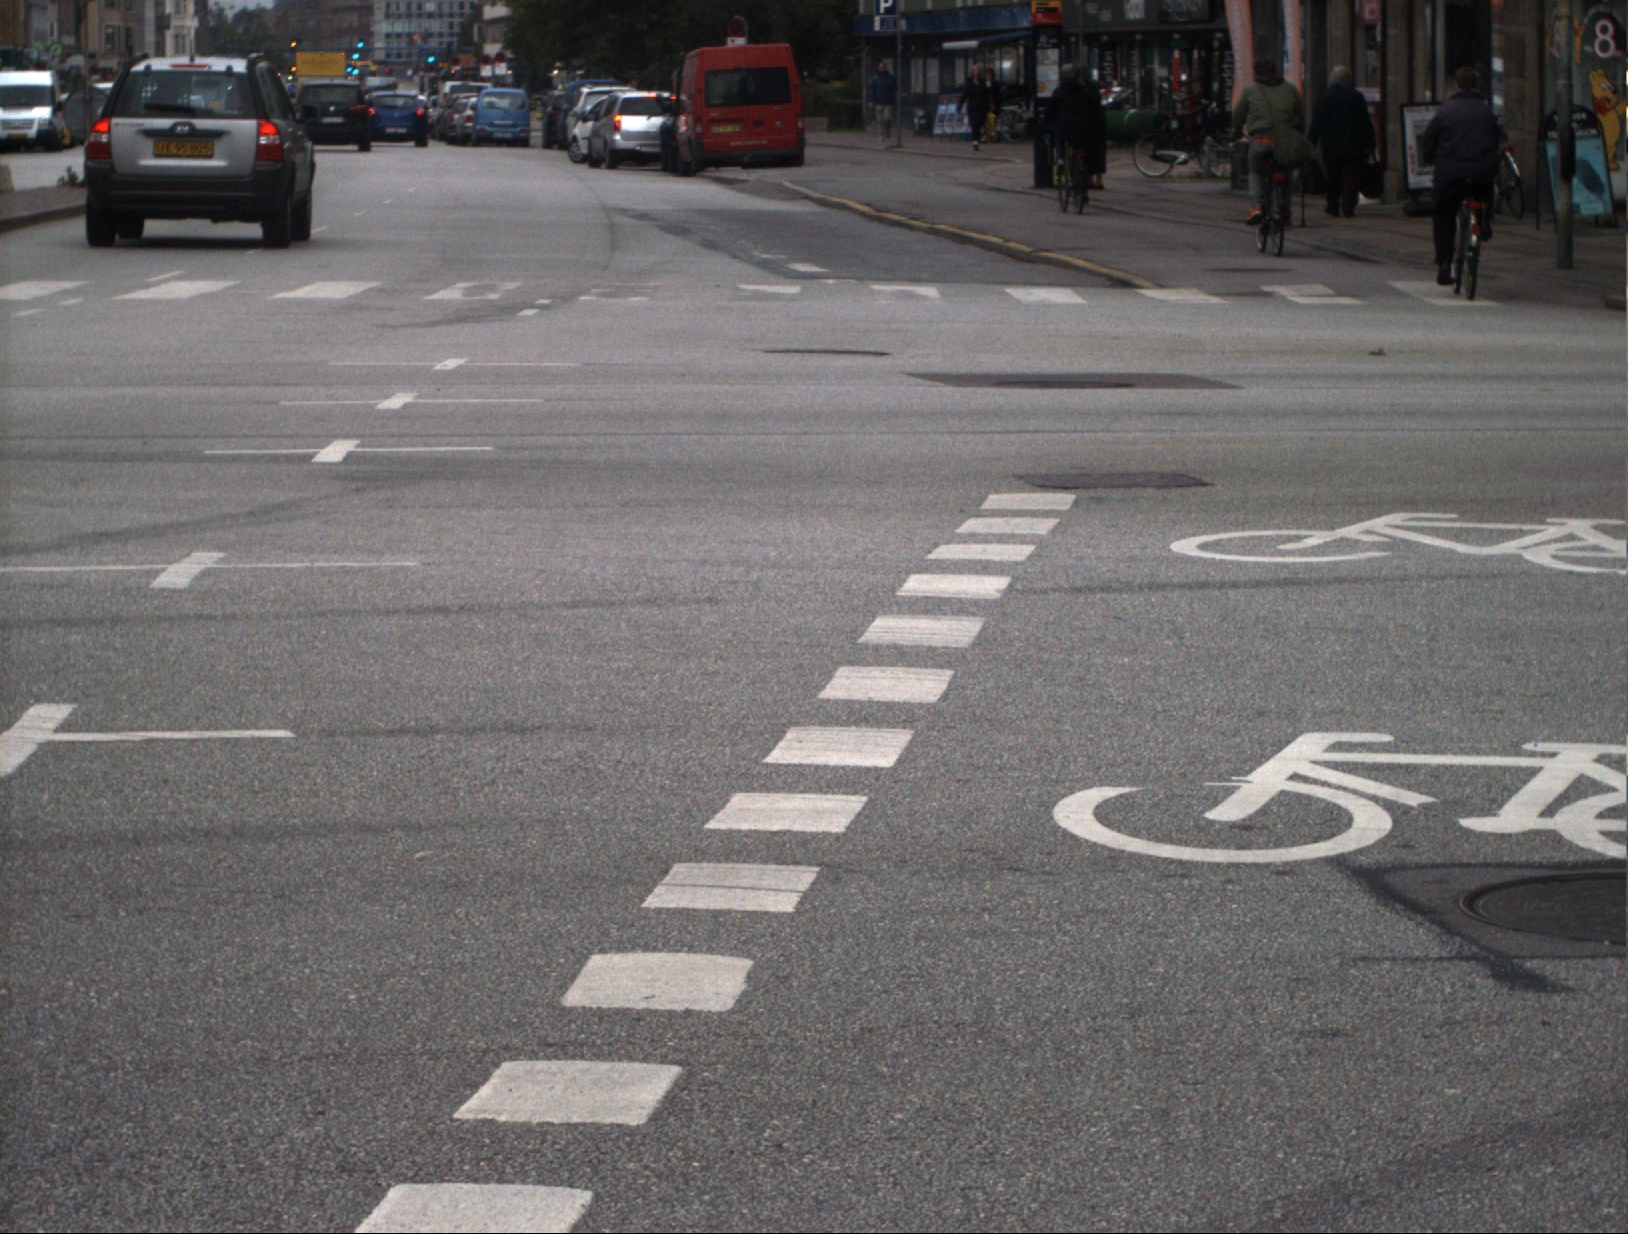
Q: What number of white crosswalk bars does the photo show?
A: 11